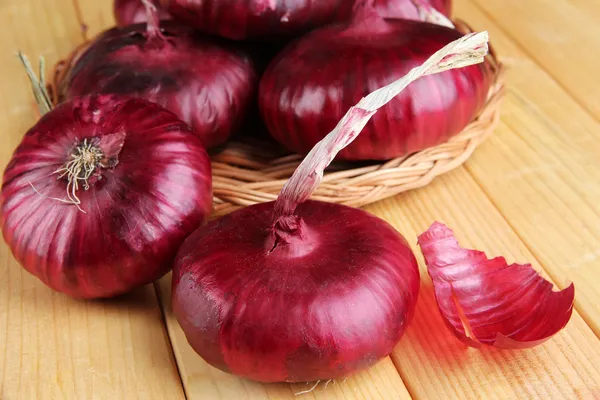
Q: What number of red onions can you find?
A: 7